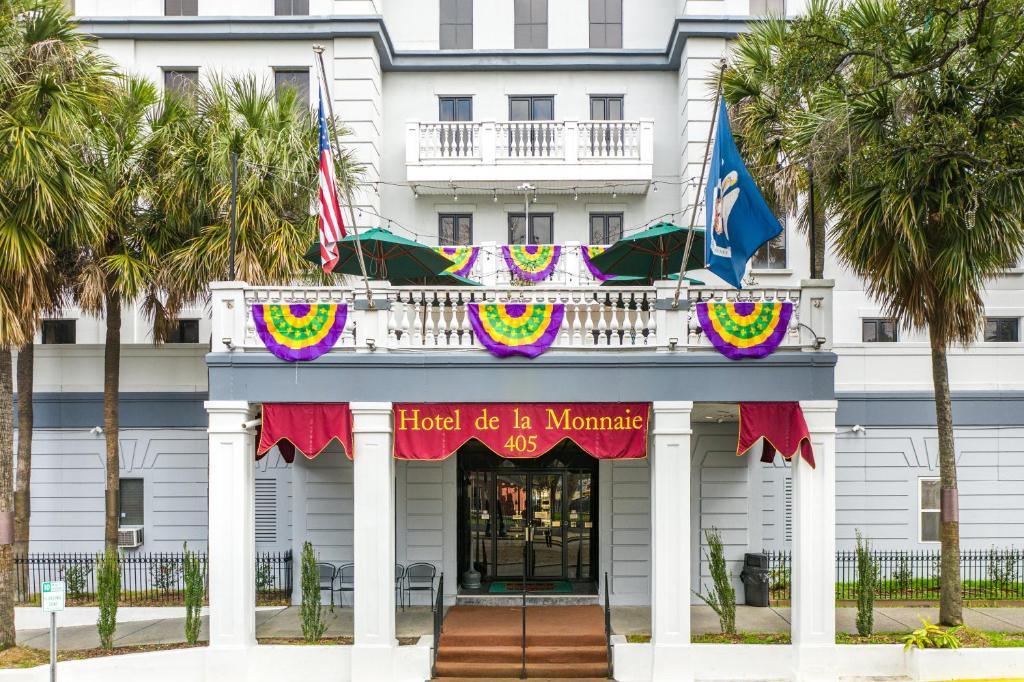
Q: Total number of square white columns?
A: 4